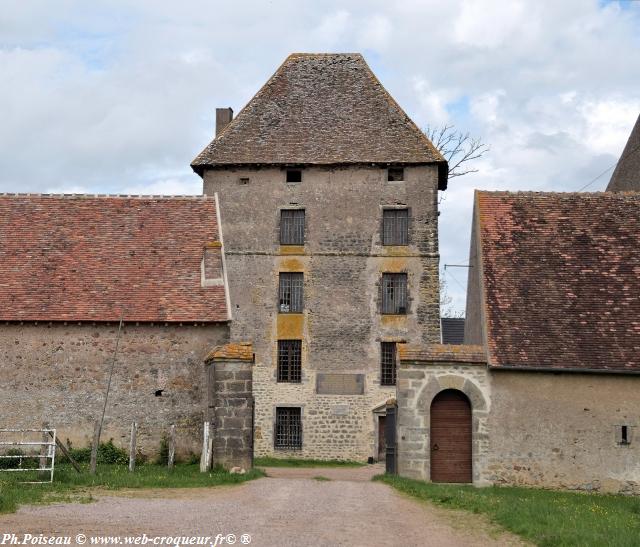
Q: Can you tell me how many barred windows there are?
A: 7